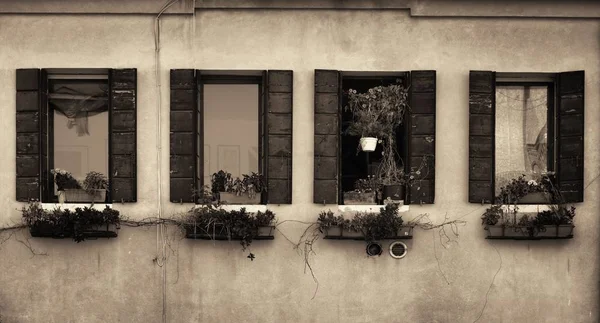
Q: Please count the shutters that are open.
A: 8